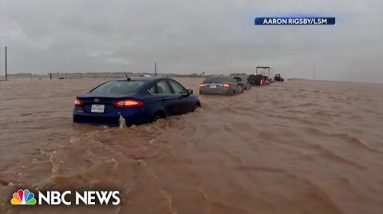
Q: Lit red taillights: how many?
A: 4